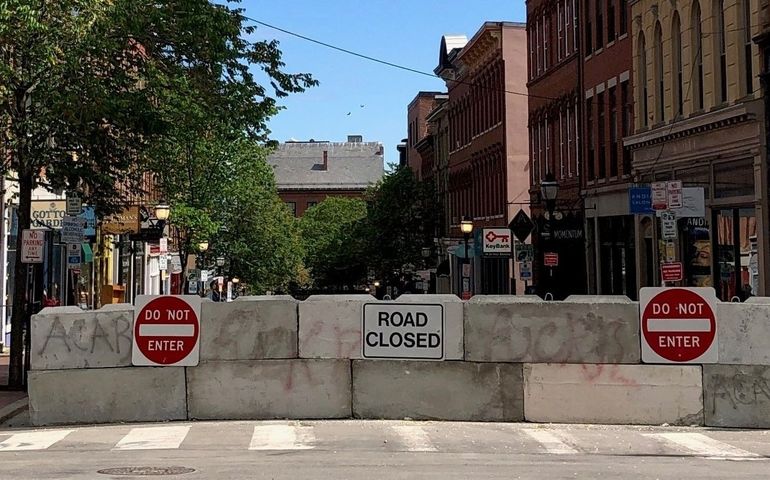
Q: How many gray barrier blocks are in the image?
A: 10